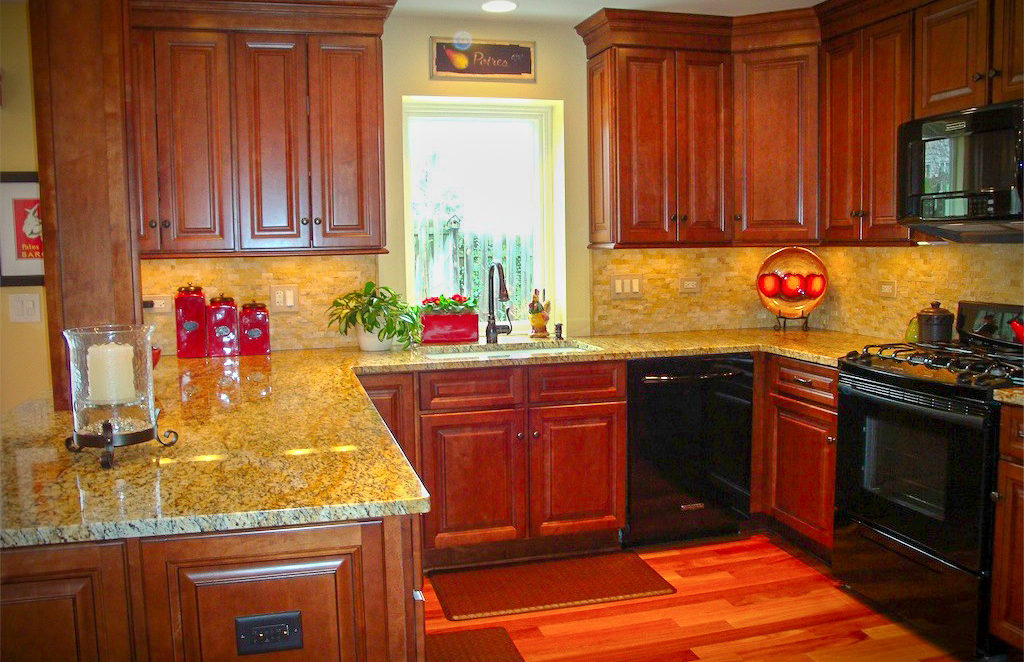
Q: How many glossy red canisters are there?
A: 3